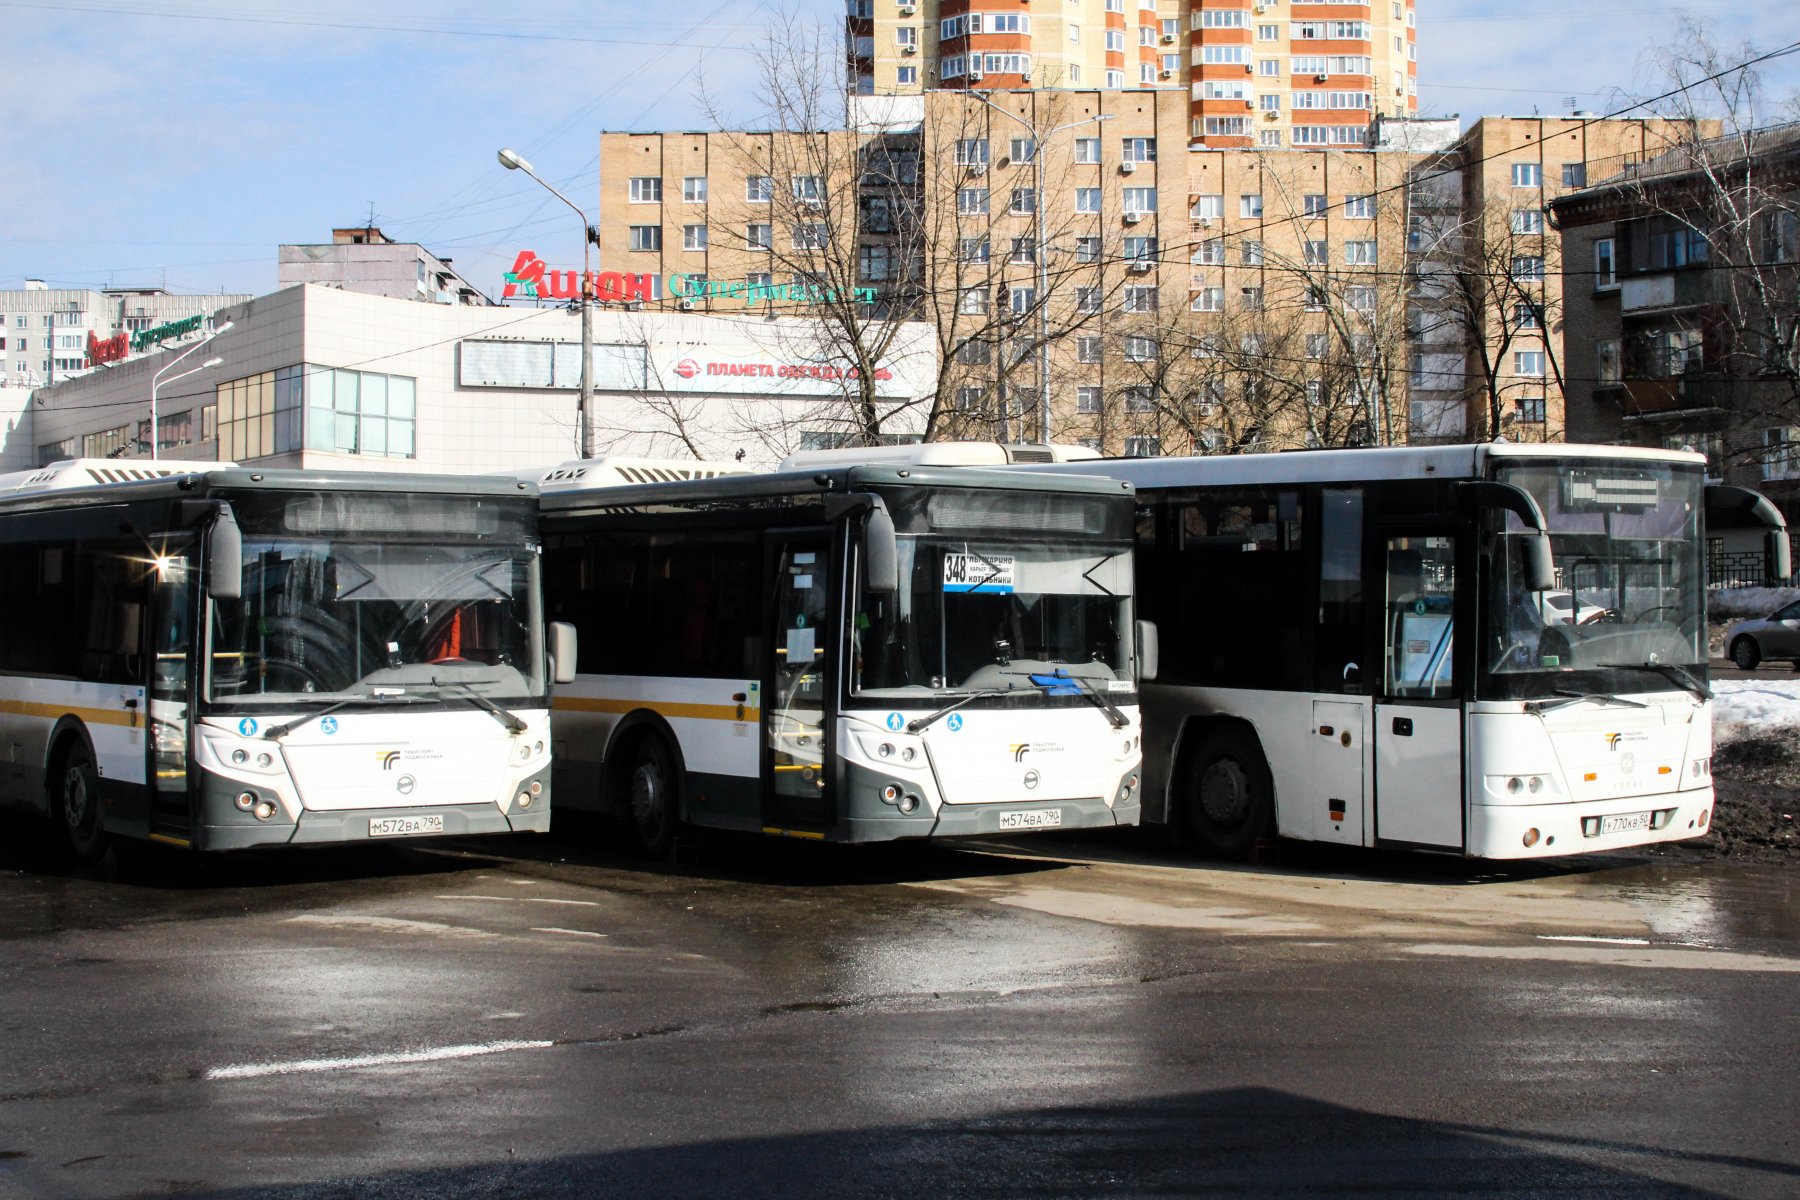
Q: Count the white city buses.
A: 3